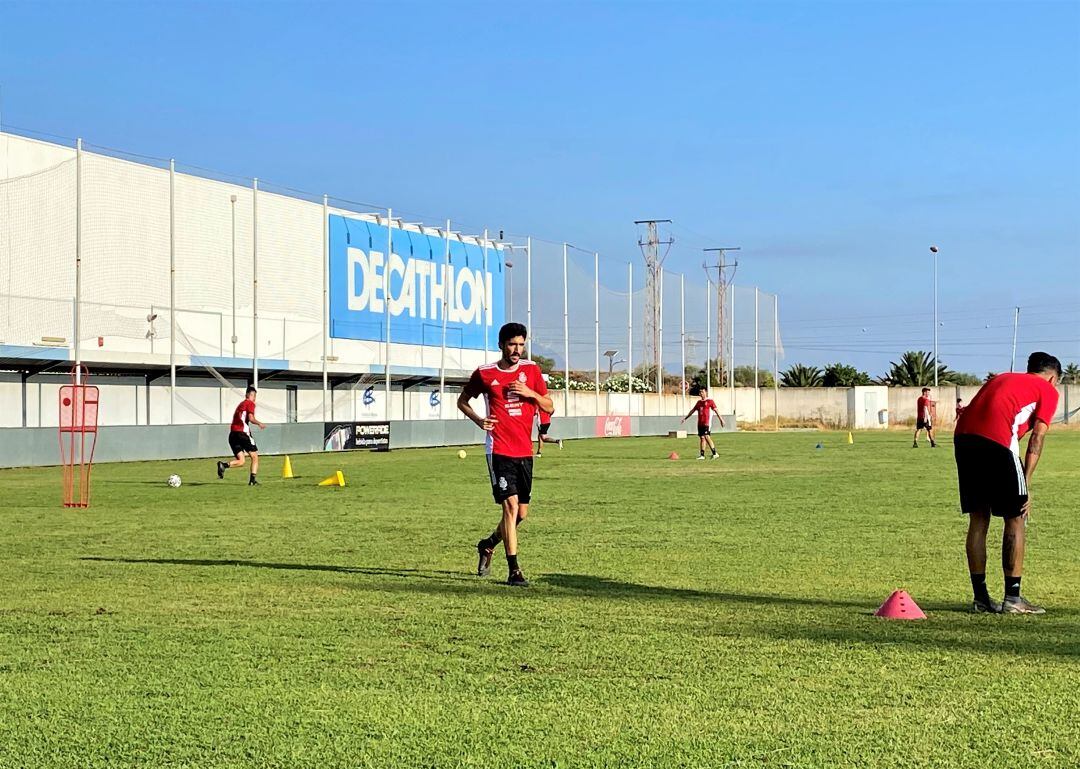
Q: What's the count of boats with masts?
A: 0